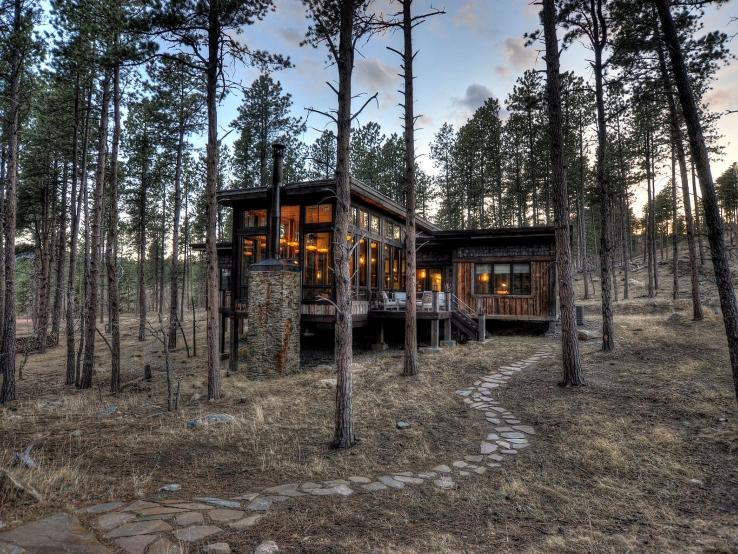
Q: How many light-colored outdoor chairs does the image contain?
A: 4